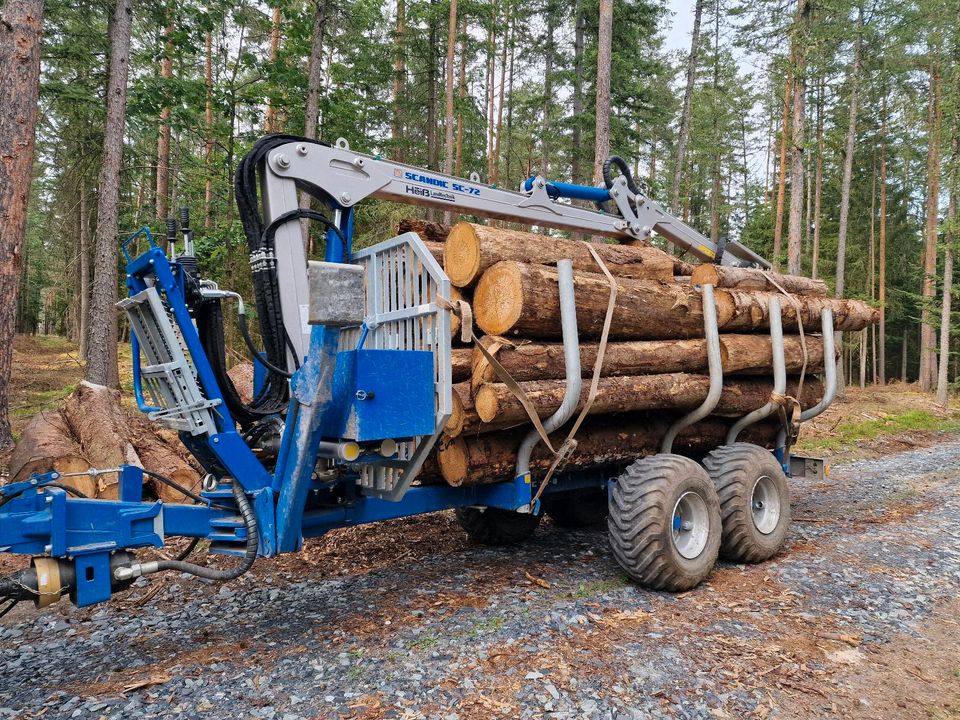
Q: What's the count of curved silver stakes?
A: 4